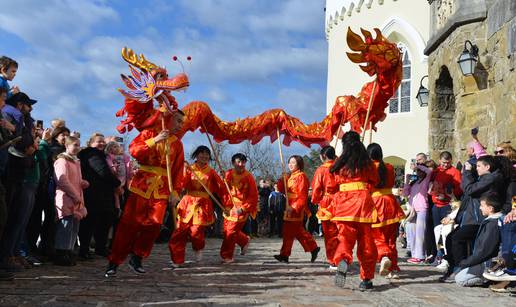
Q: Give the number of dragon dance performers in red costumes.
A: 7